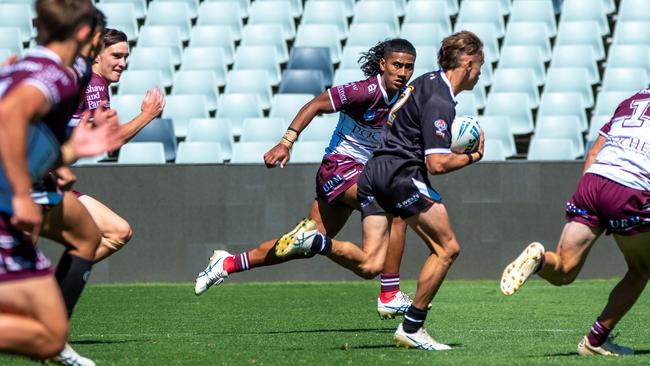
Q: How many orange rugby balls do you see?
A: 0